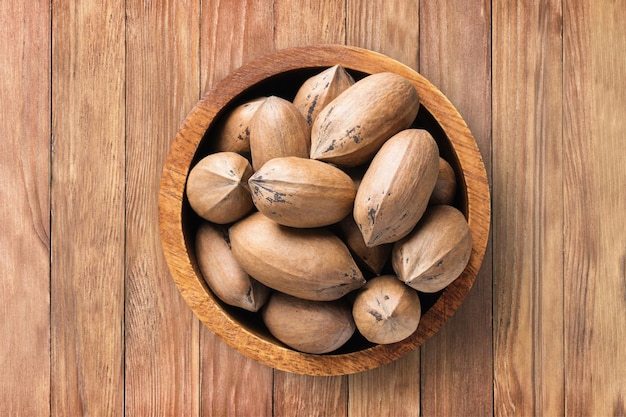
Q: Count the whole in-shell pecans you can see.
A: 14